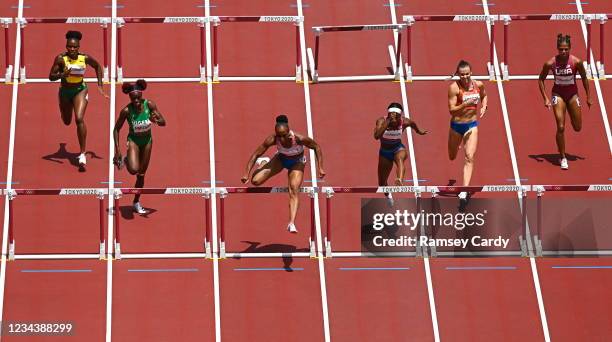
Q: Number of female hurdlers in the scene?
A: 6